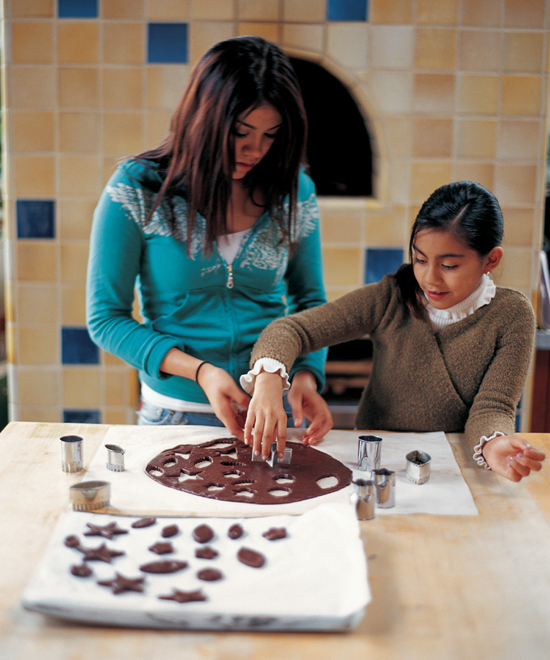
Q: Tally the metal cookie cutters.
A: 8